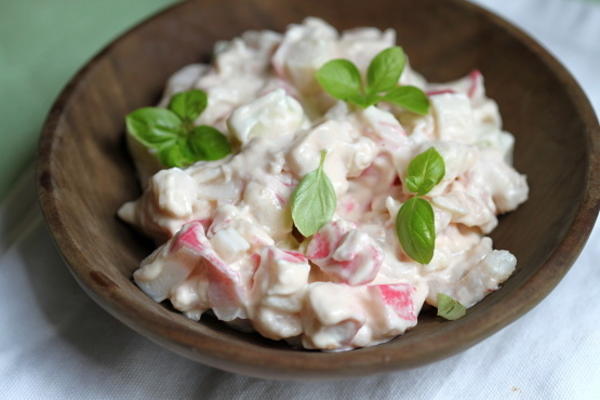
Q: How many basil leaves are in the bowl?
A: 11